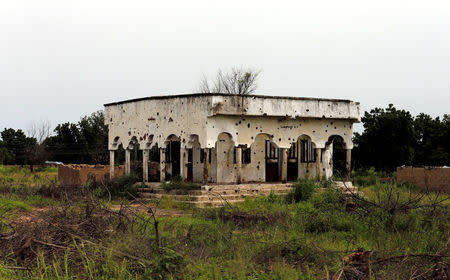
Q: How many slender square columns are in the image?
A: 10